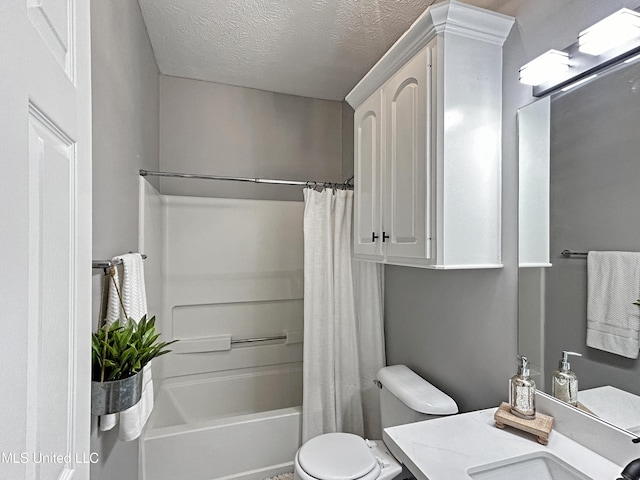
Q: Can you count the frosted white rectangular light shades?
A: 2